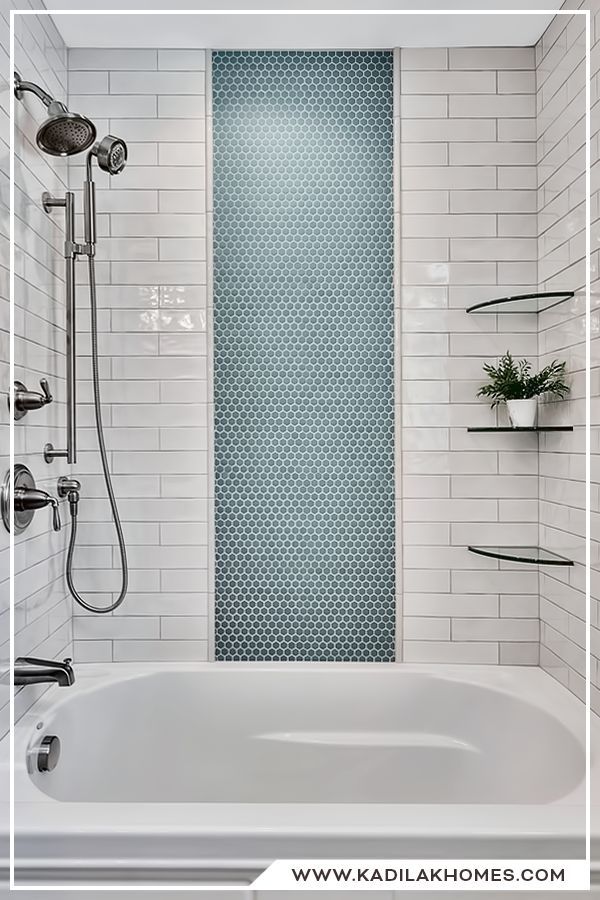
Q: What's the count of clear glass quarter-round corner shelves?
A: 3